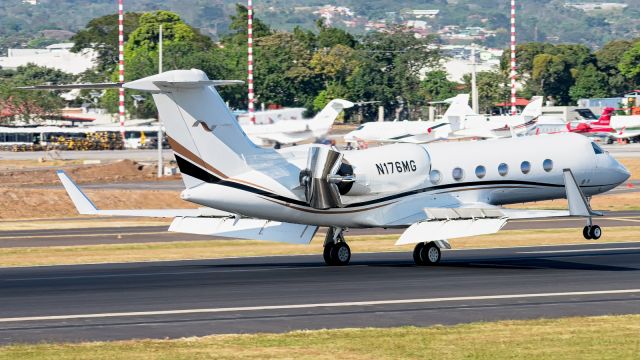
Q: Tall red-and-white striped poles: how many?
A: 3